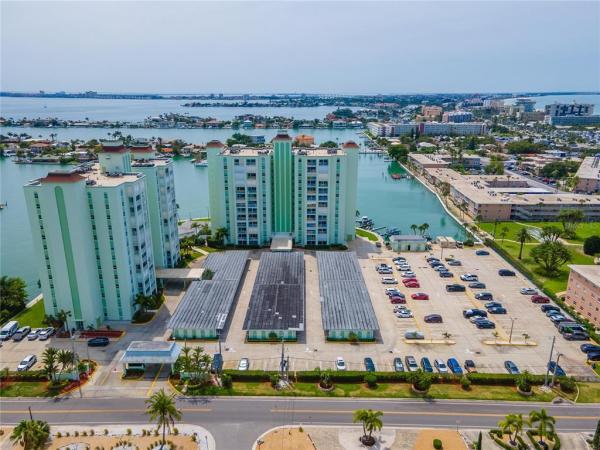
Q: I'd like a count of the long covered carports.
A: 3